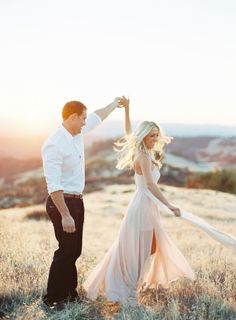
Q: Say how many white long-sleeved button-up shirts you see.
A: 1